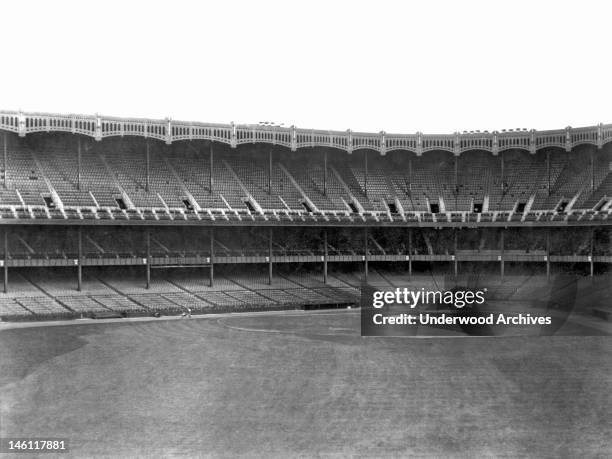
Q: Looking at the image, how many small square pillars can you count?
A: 13